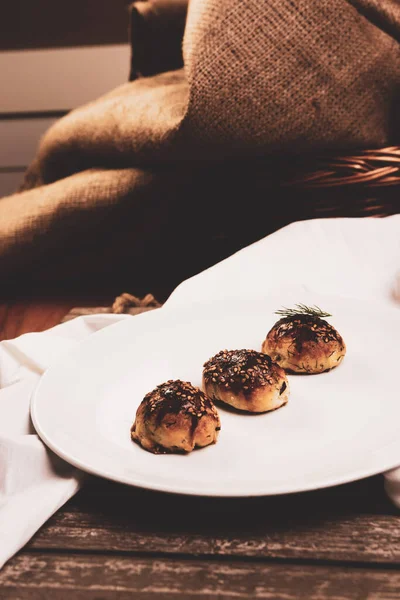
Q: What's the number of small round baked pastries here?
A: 3